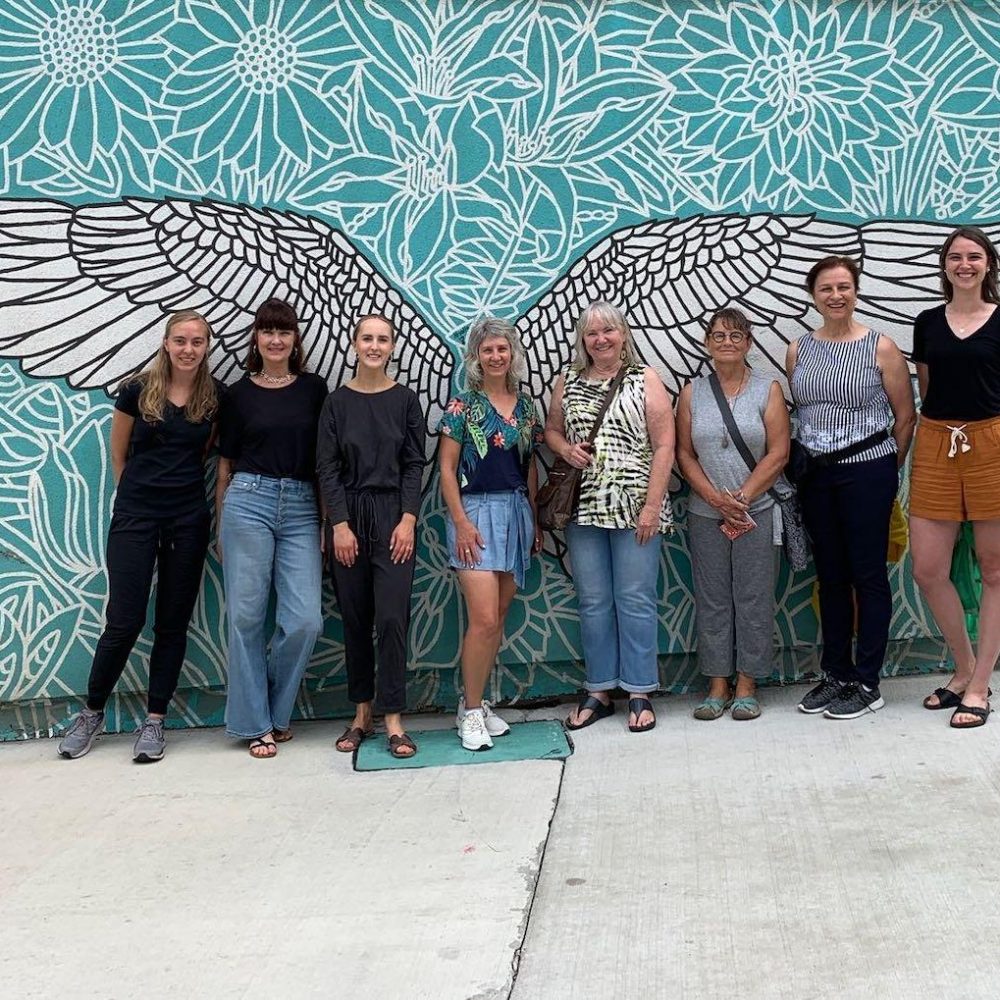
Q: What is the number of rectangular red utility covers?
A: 0